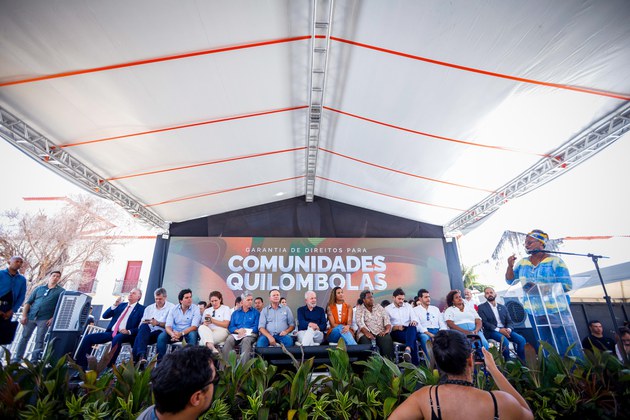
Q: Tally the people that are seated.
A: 13